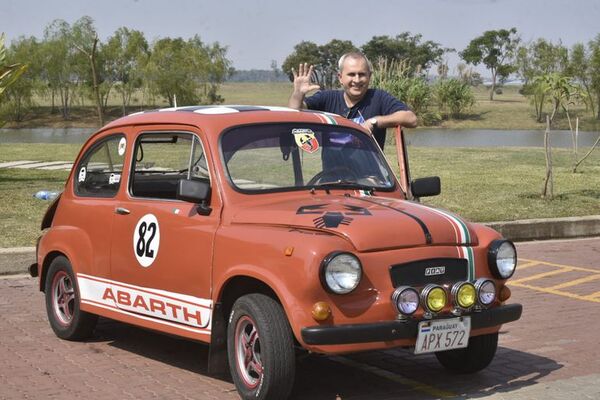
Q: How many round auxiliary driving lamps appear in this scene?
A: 4